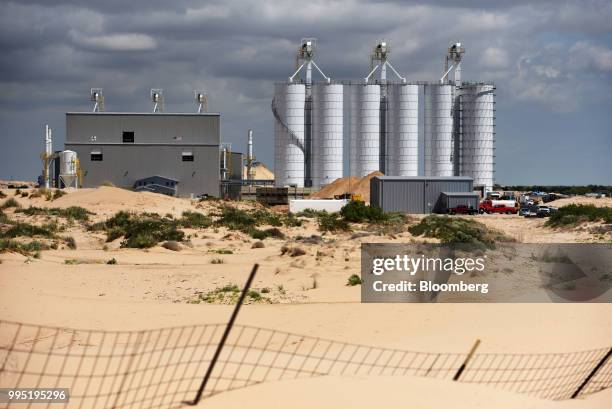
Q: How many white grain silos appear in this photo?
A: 6